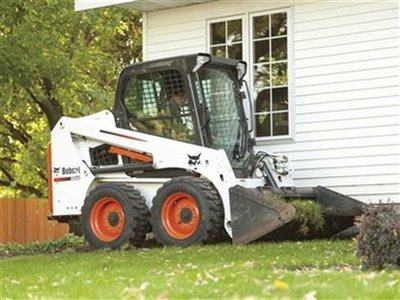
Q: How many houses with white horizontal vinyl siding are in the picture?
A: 1